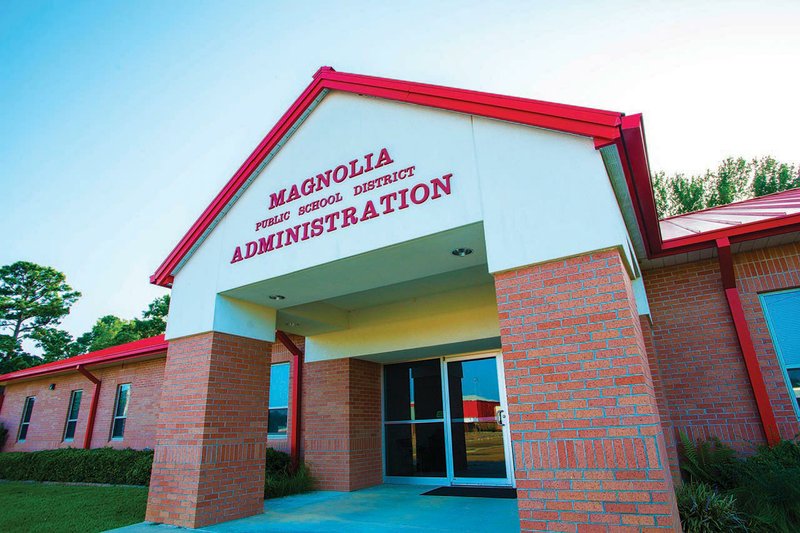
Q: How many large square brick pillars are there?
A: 2